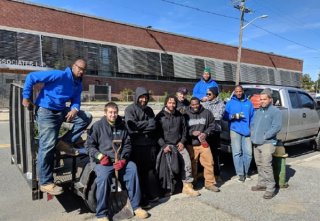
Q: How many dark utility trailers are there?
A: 1